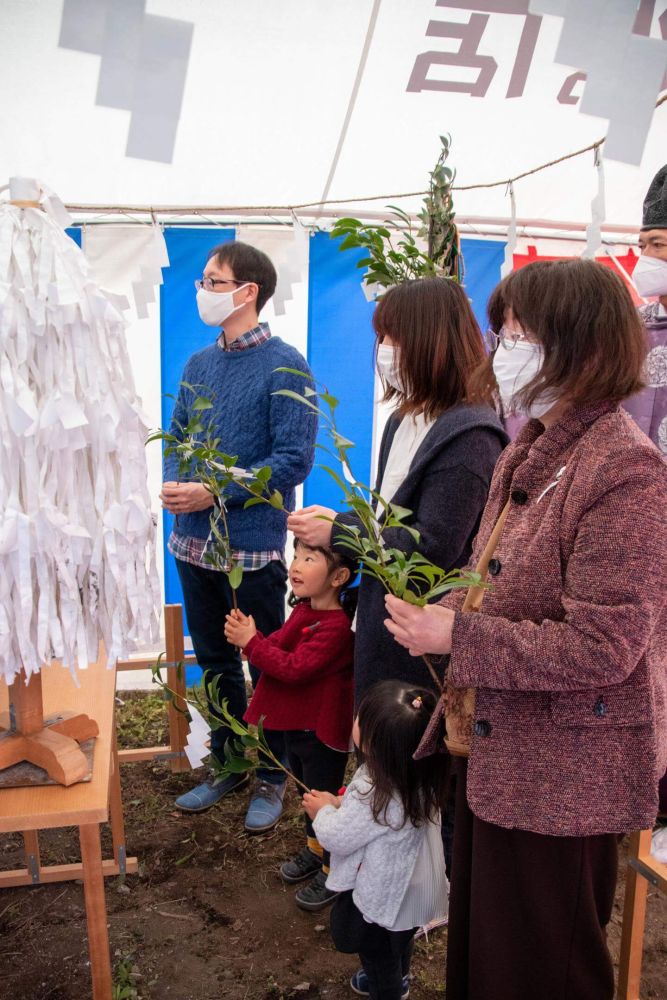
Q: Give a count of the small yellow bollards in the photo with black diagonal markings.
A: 0